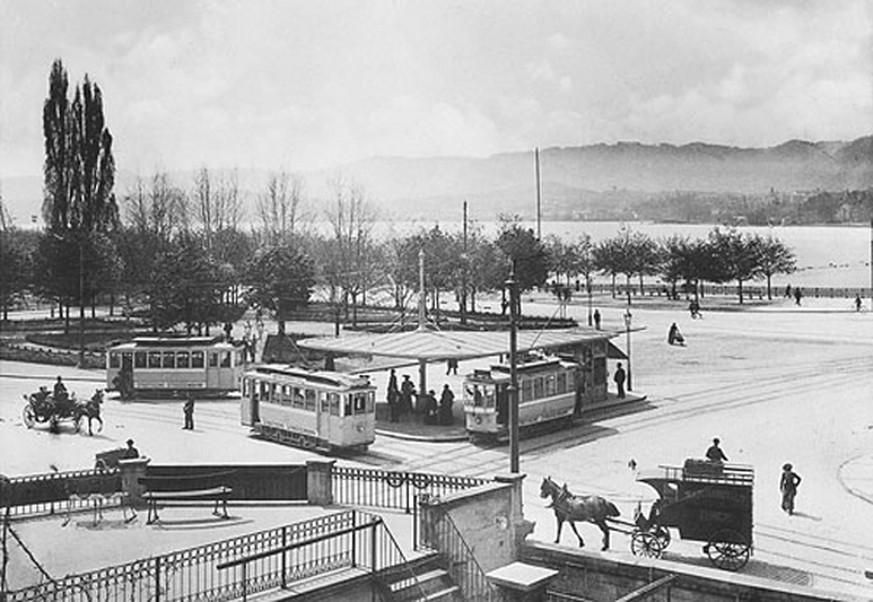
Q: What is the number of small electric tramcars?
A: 3